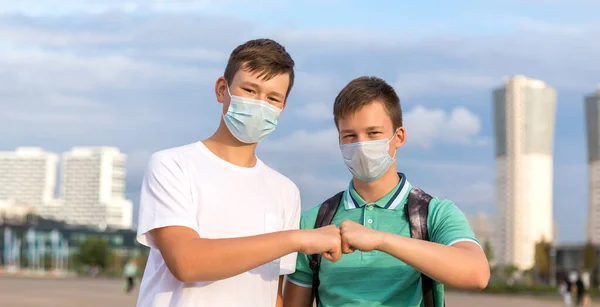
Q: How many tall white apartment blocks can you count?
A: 4